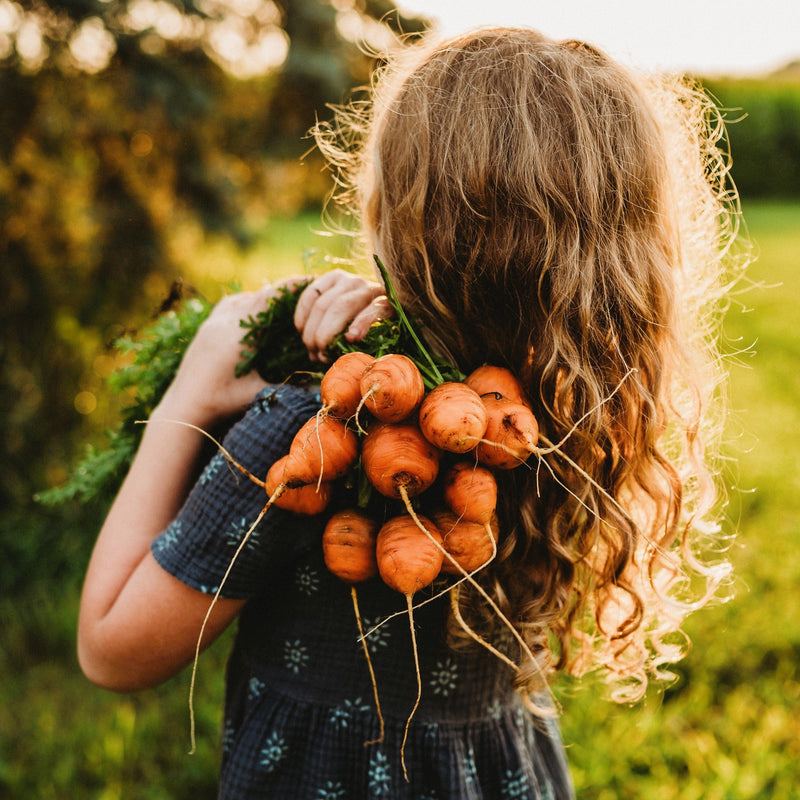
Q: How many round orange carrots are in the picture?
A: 12